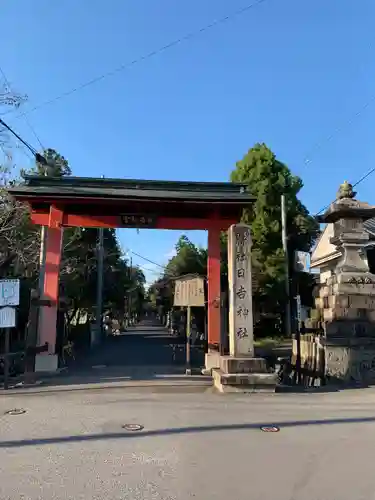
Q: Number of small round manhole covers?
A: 3